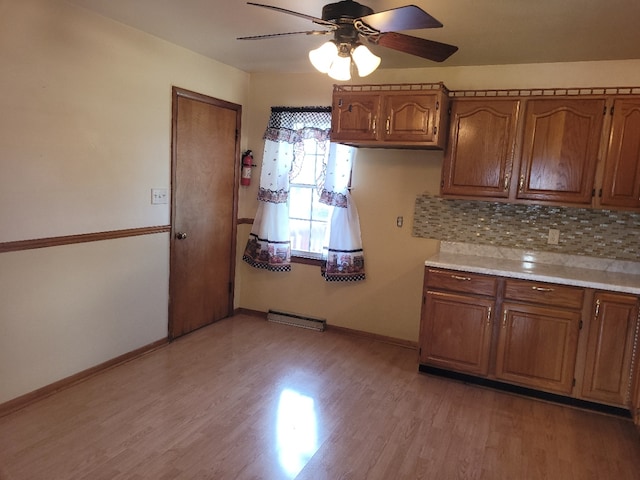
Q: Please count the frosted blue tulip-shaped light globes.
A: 0